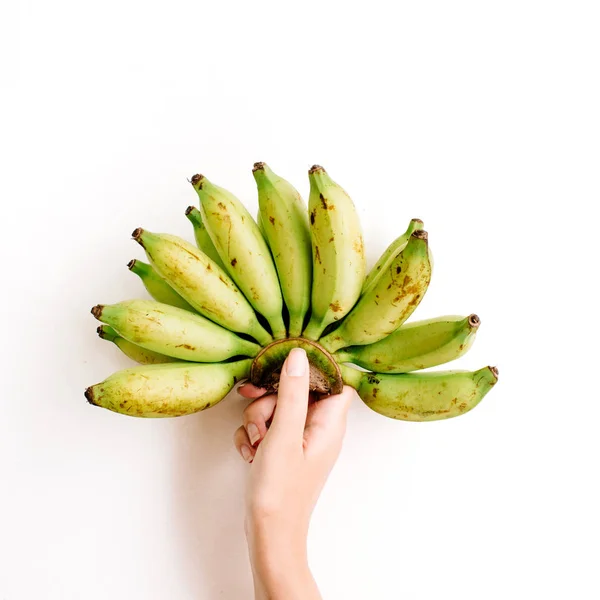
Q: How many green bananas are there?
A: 13